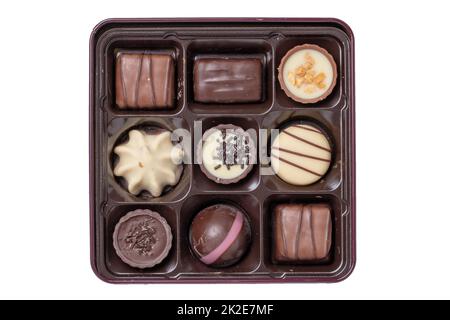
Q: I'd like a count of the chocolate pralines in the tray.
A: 9